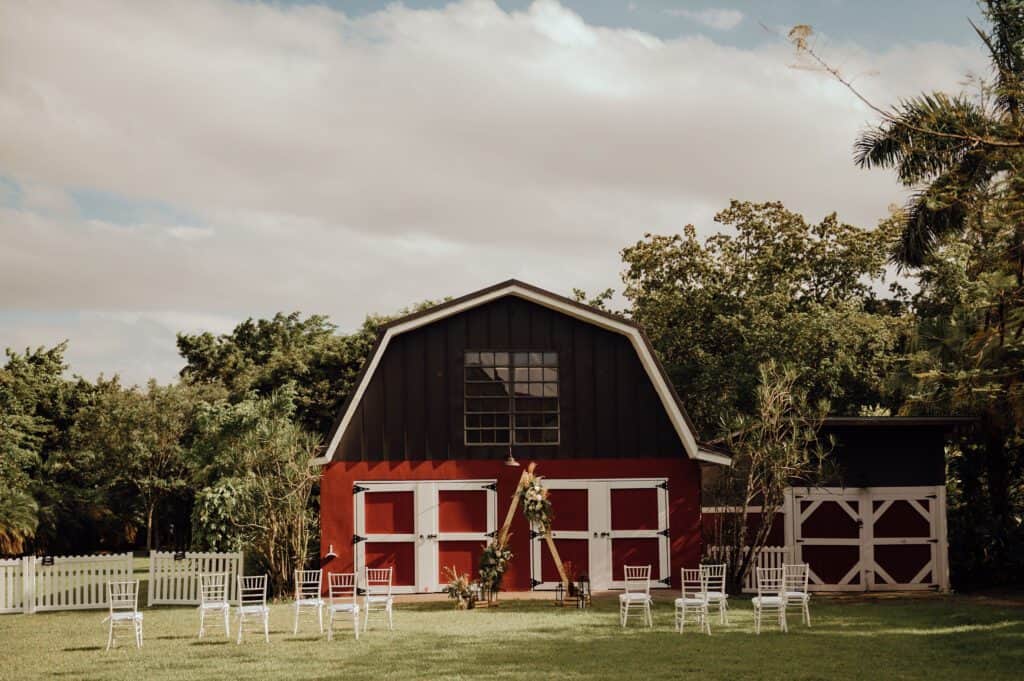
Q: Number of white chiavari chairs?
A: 11